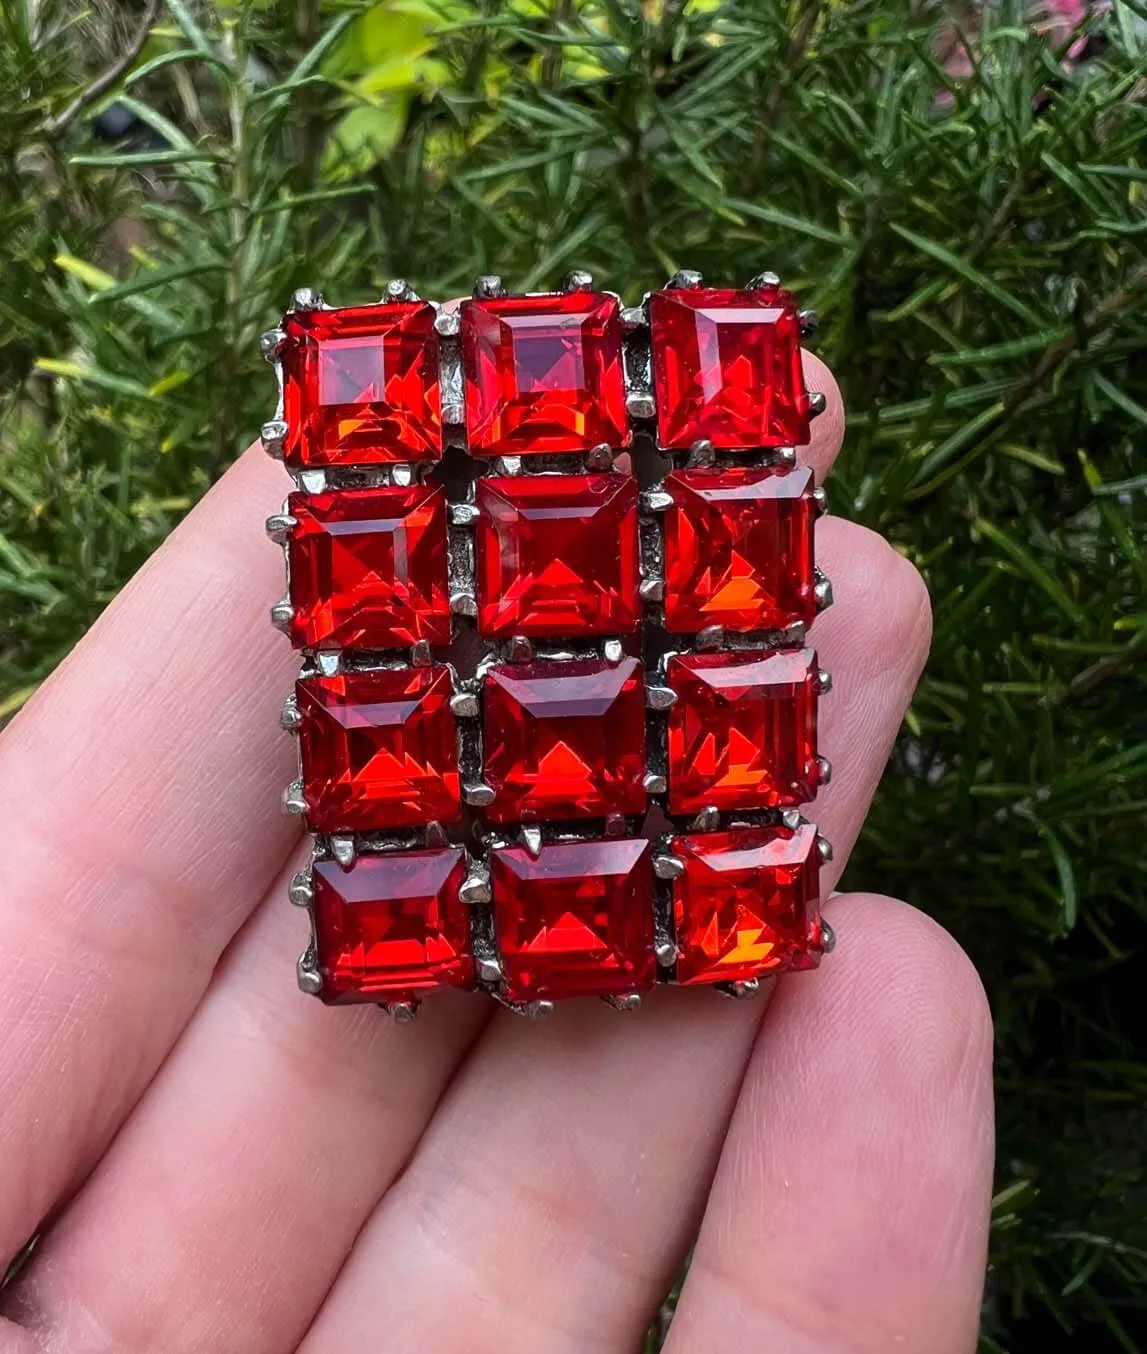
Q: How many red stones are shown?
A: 12